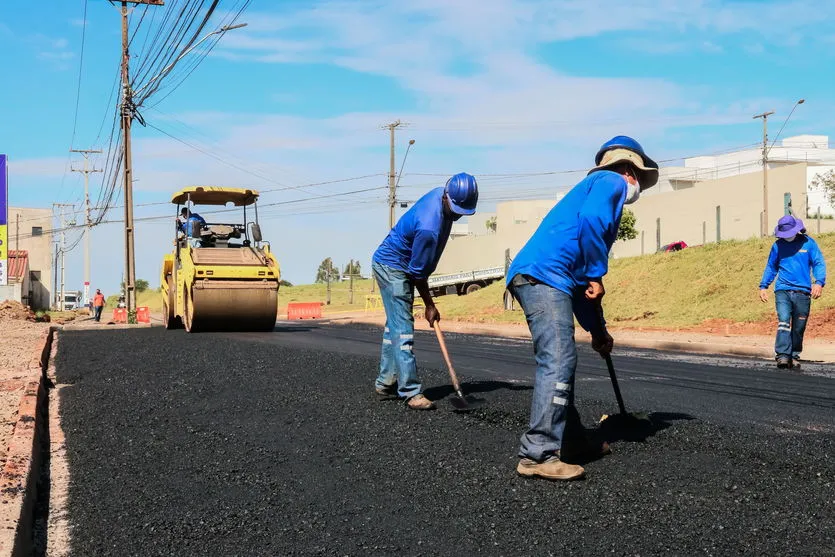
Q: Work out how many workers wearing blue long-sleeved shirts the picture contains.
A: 4